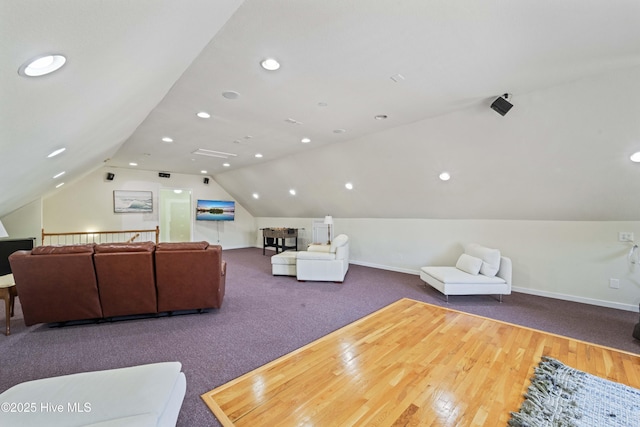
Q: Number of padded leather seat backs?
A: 3